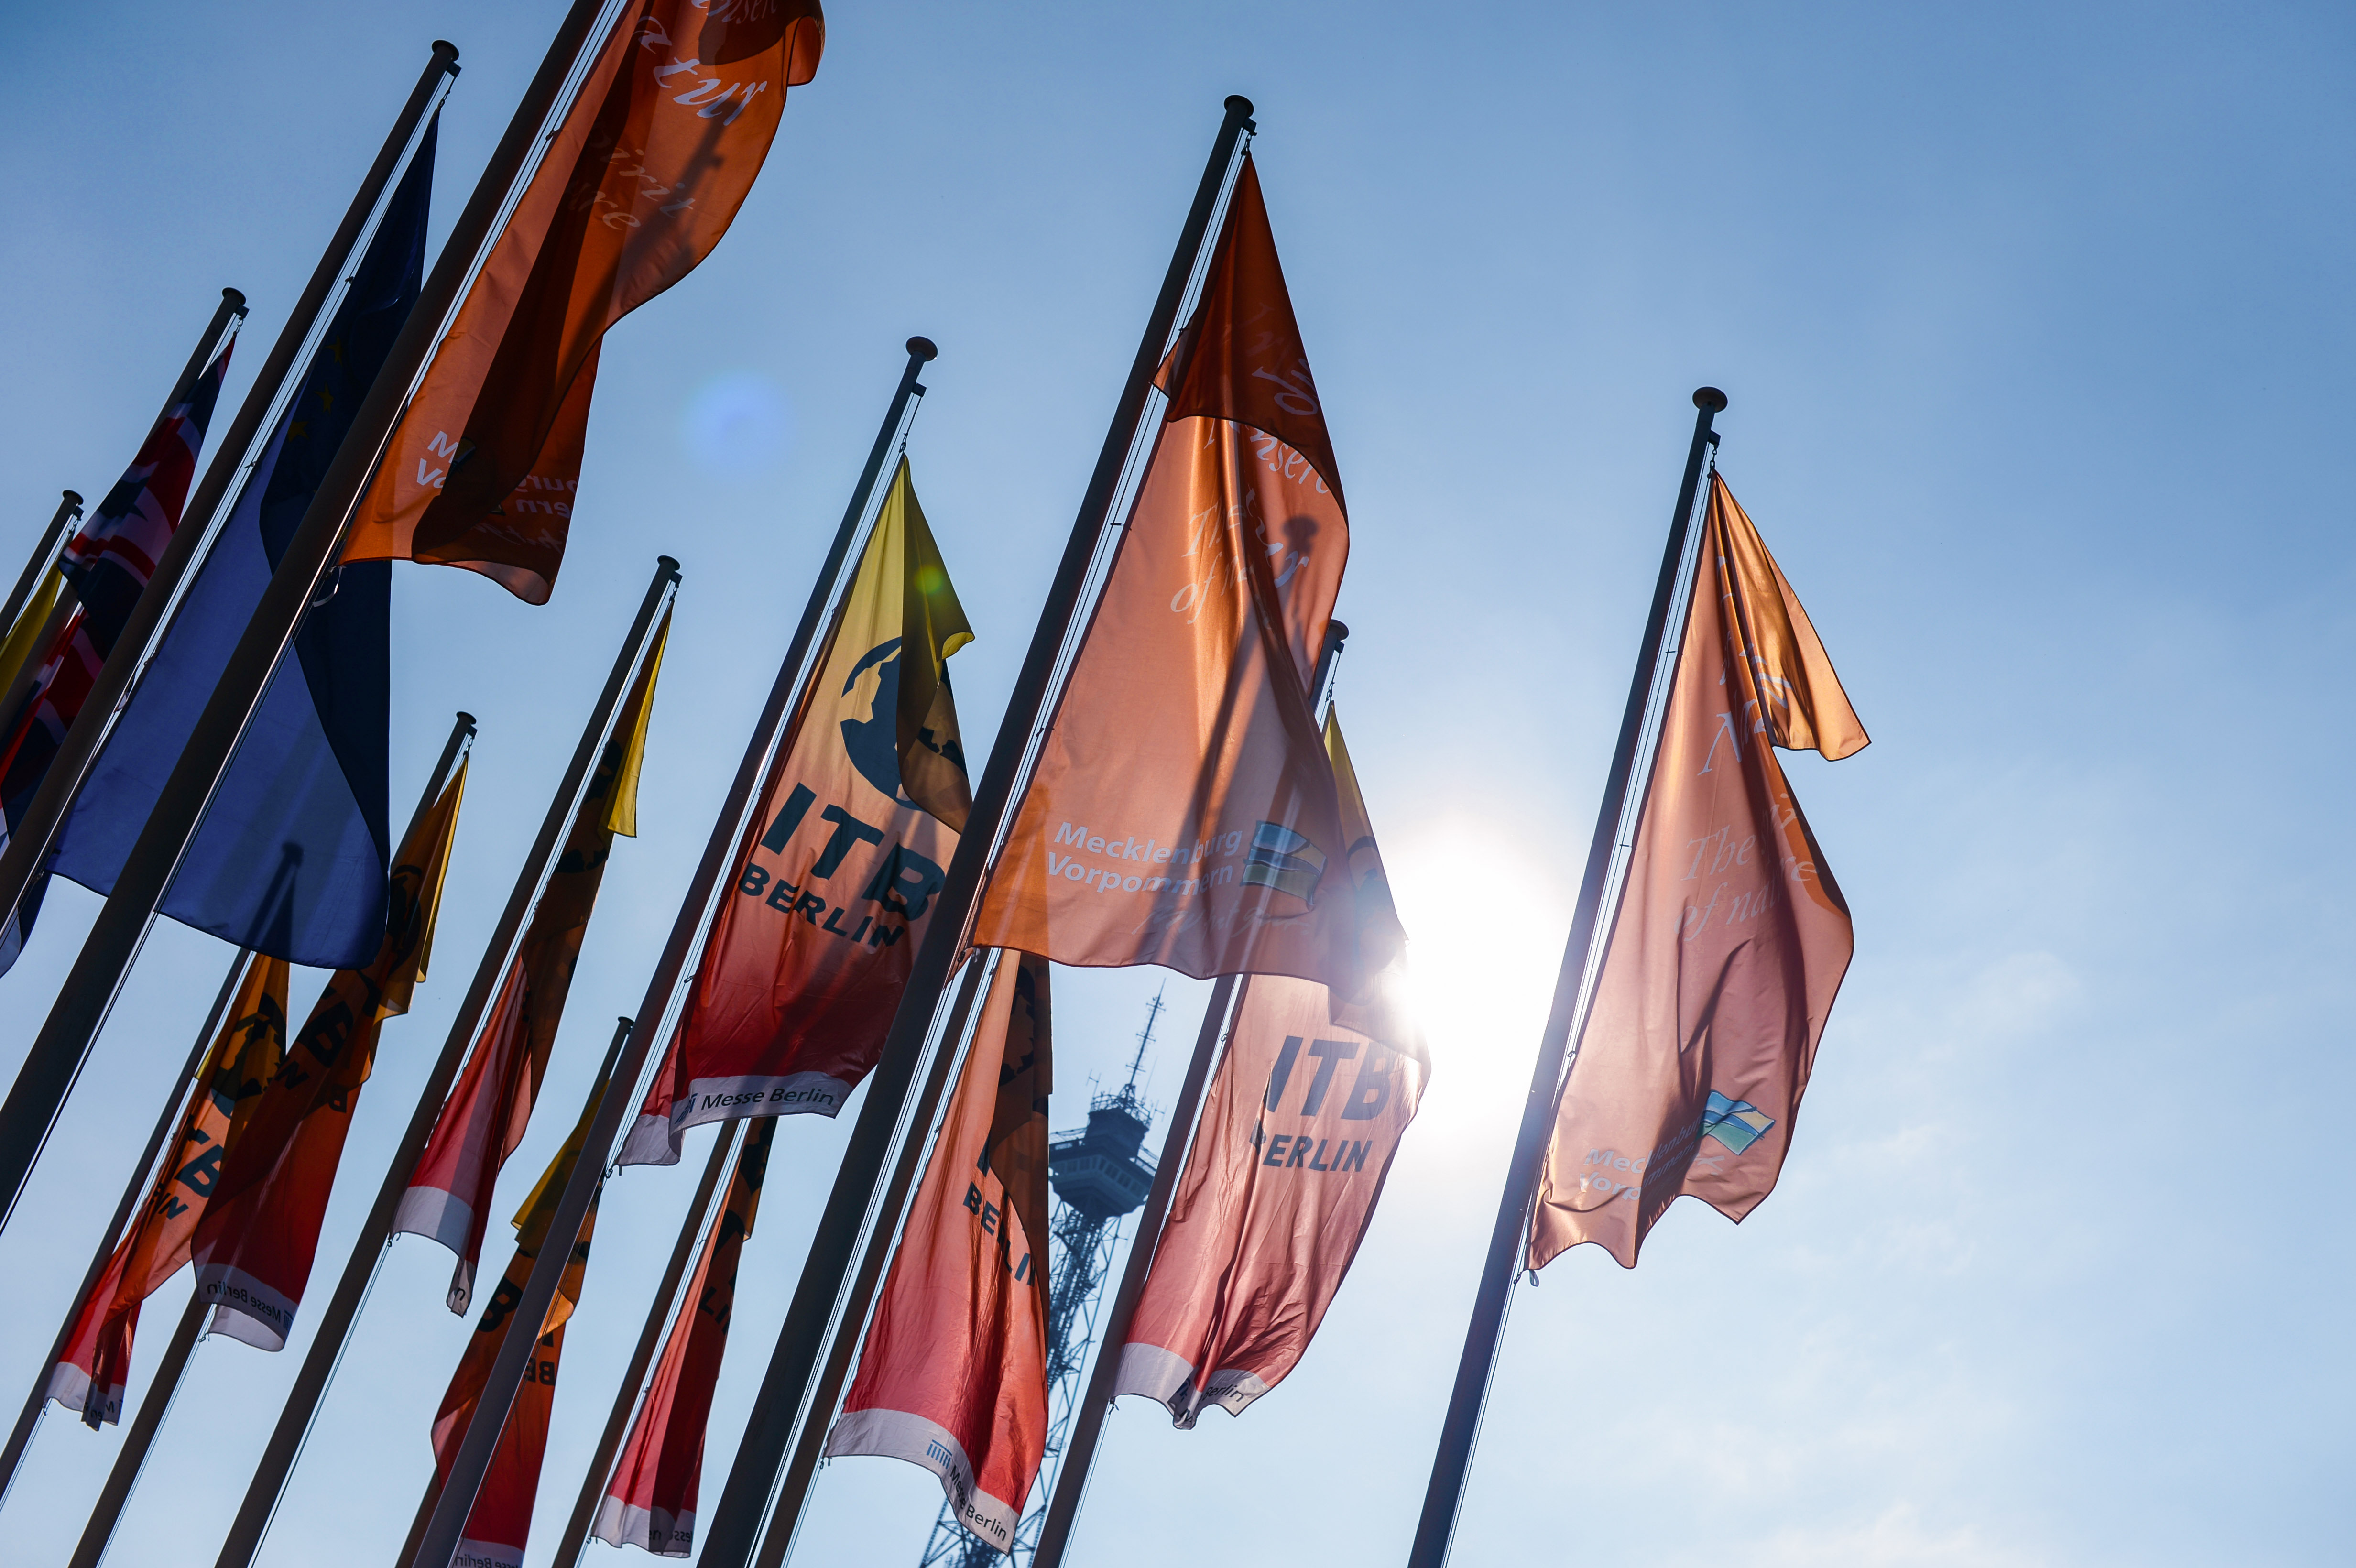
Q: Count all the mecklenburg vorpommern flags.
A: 3